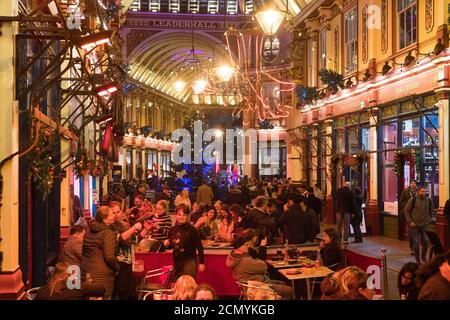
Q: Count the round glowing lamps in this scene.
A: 4